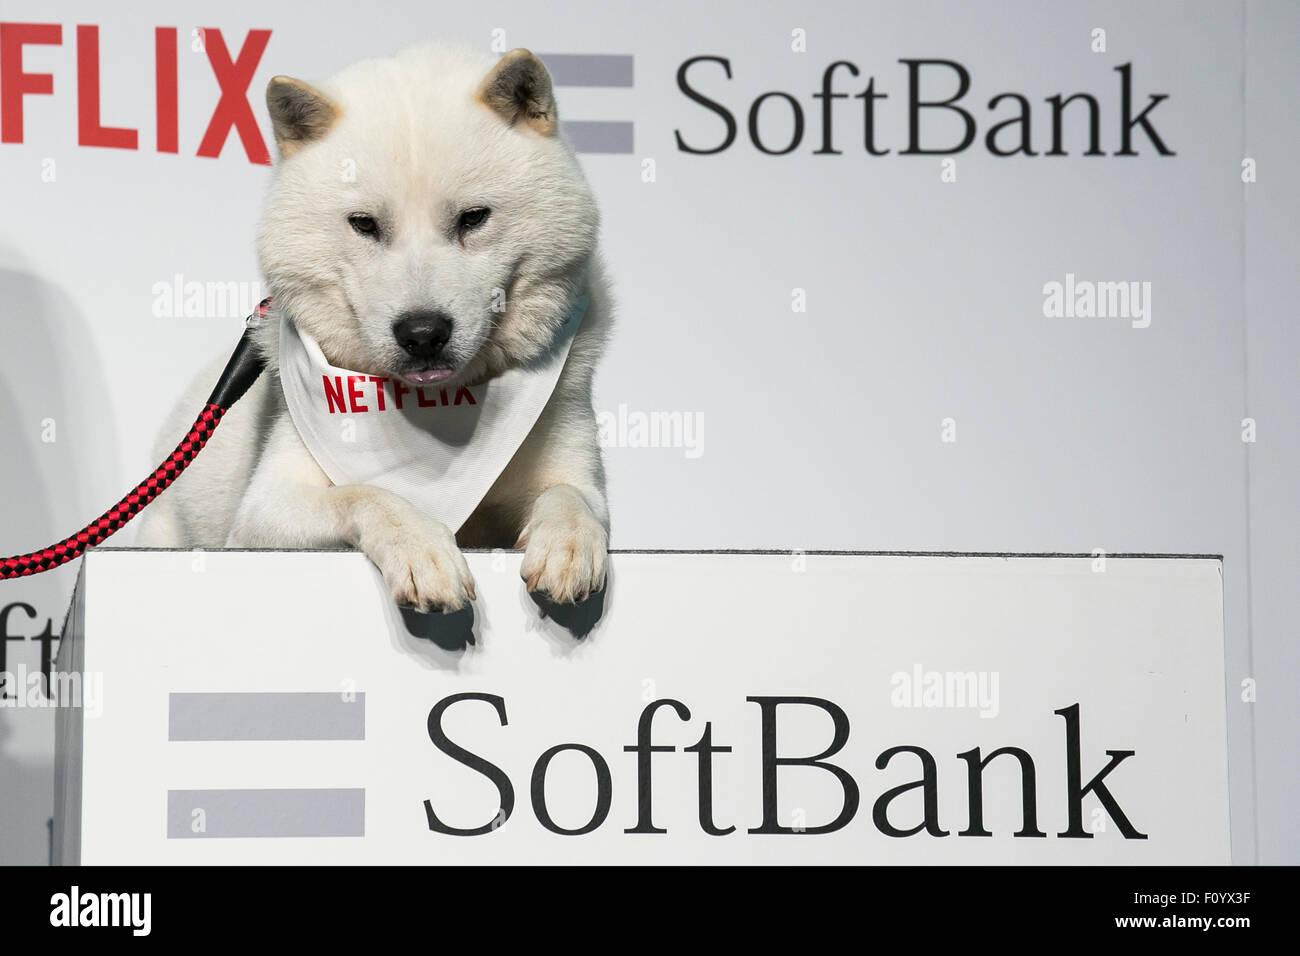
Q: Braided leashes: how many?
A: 1